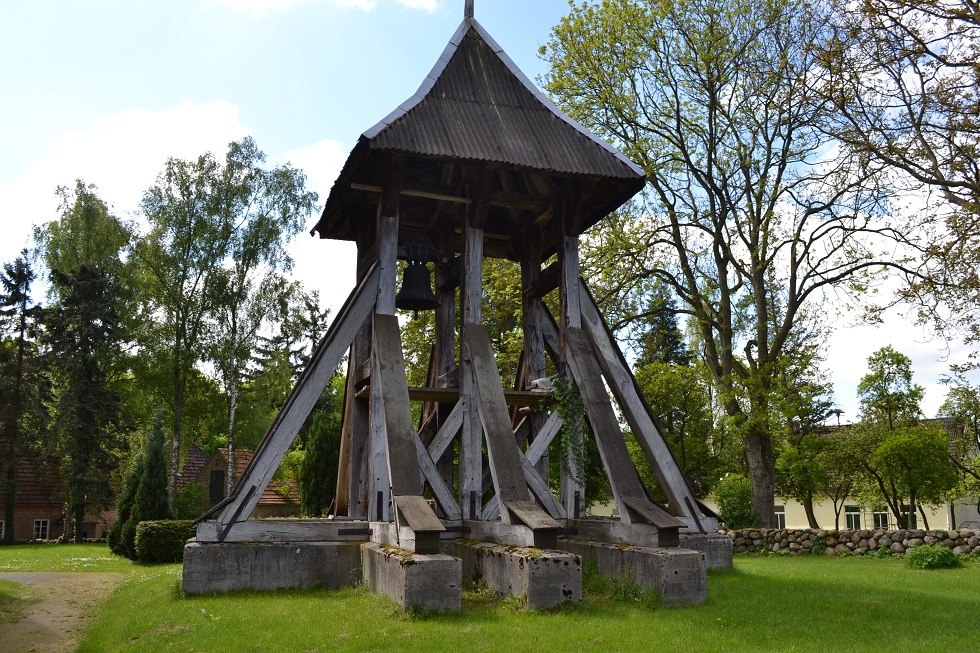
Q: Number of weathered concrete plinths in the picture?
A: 5